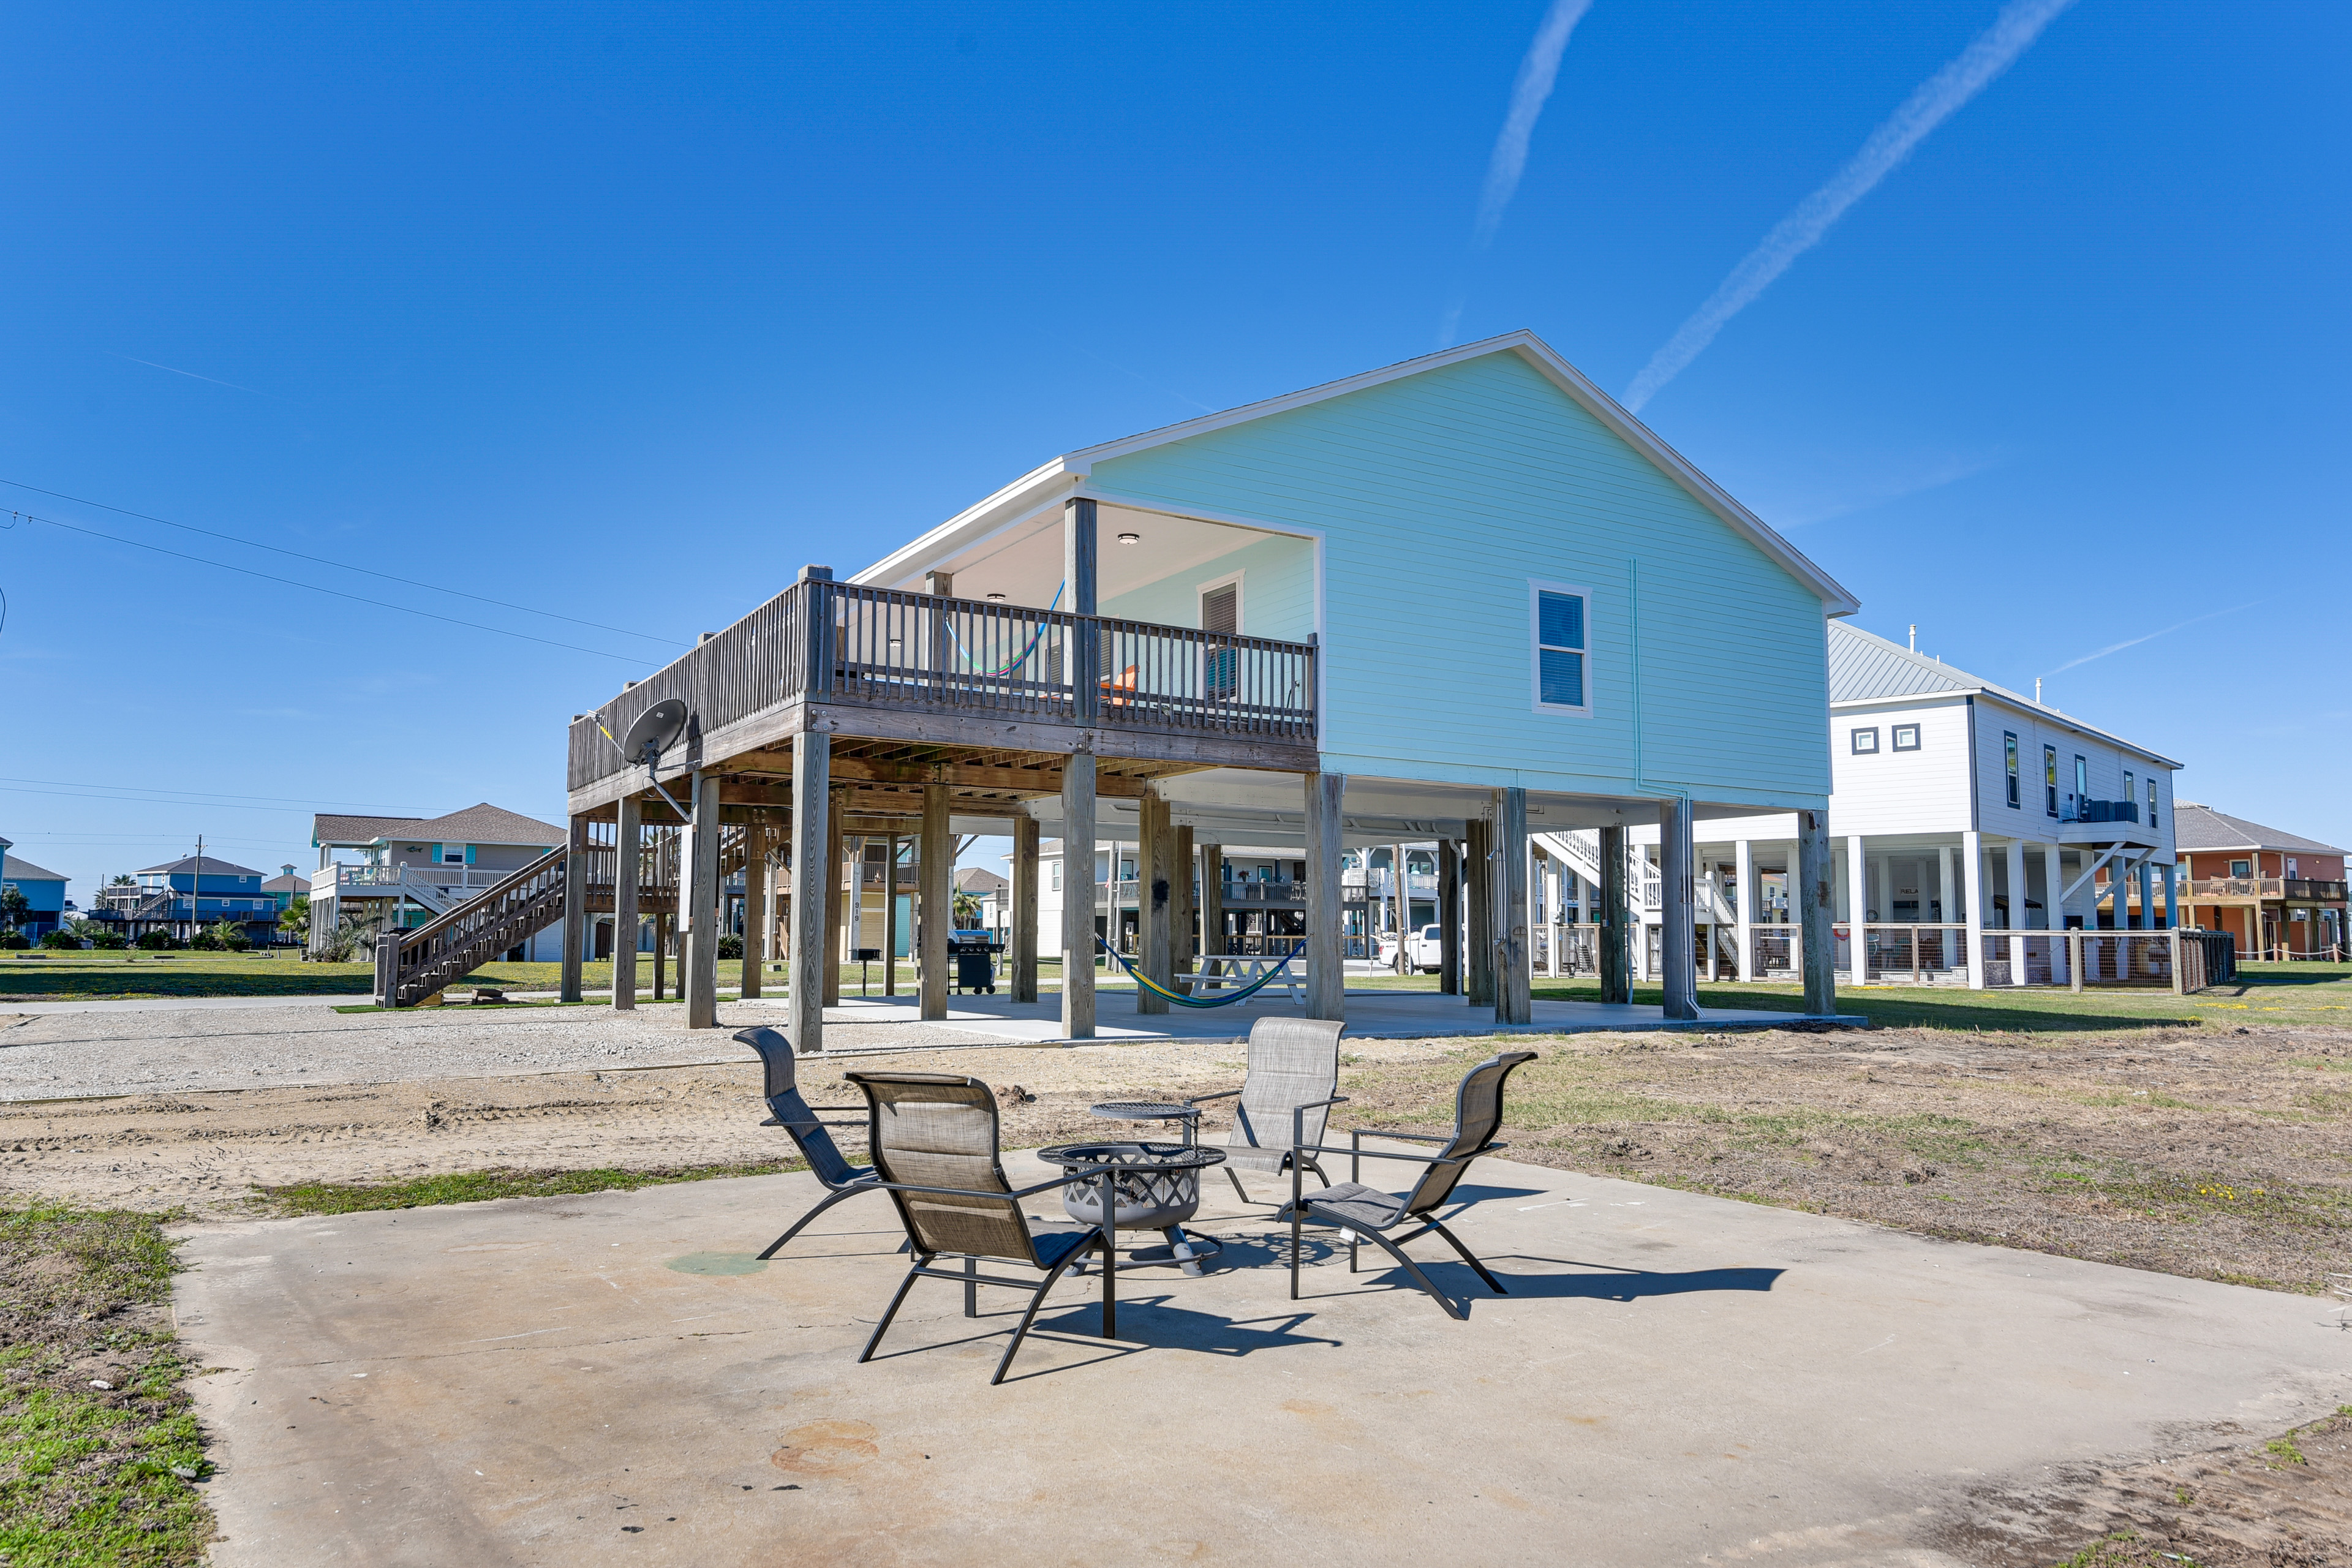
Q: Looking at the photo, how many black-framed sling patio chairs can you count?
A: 4